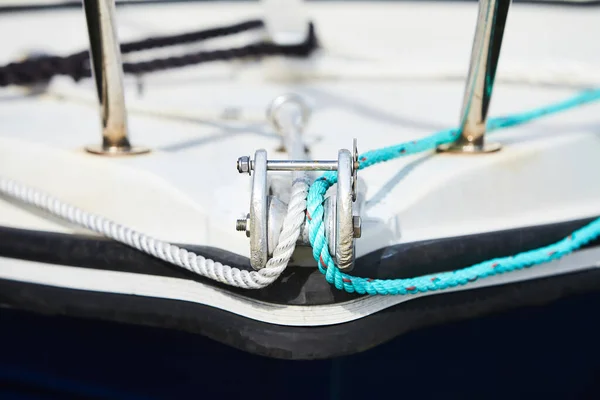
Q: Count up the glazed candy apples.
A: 0